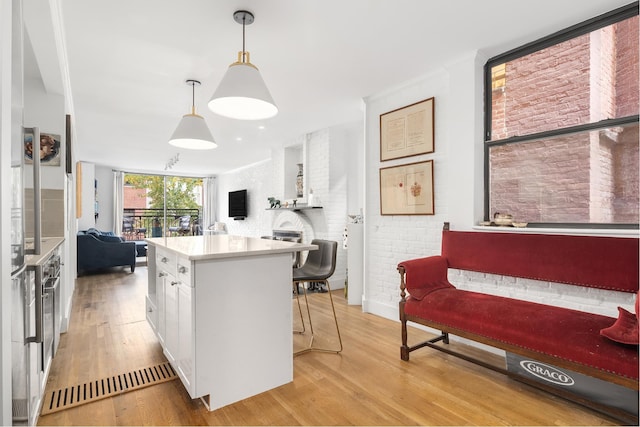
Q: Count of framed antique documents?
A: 2